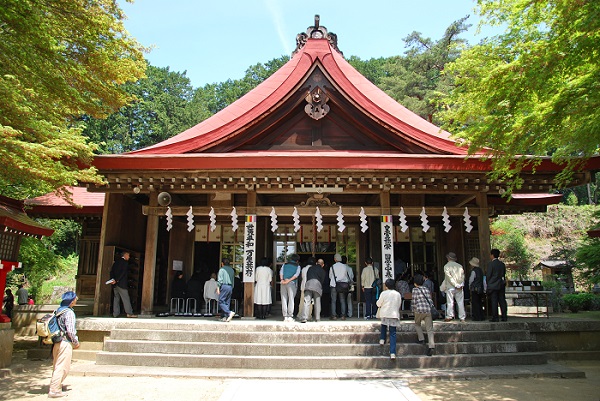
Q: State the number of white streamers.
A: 13